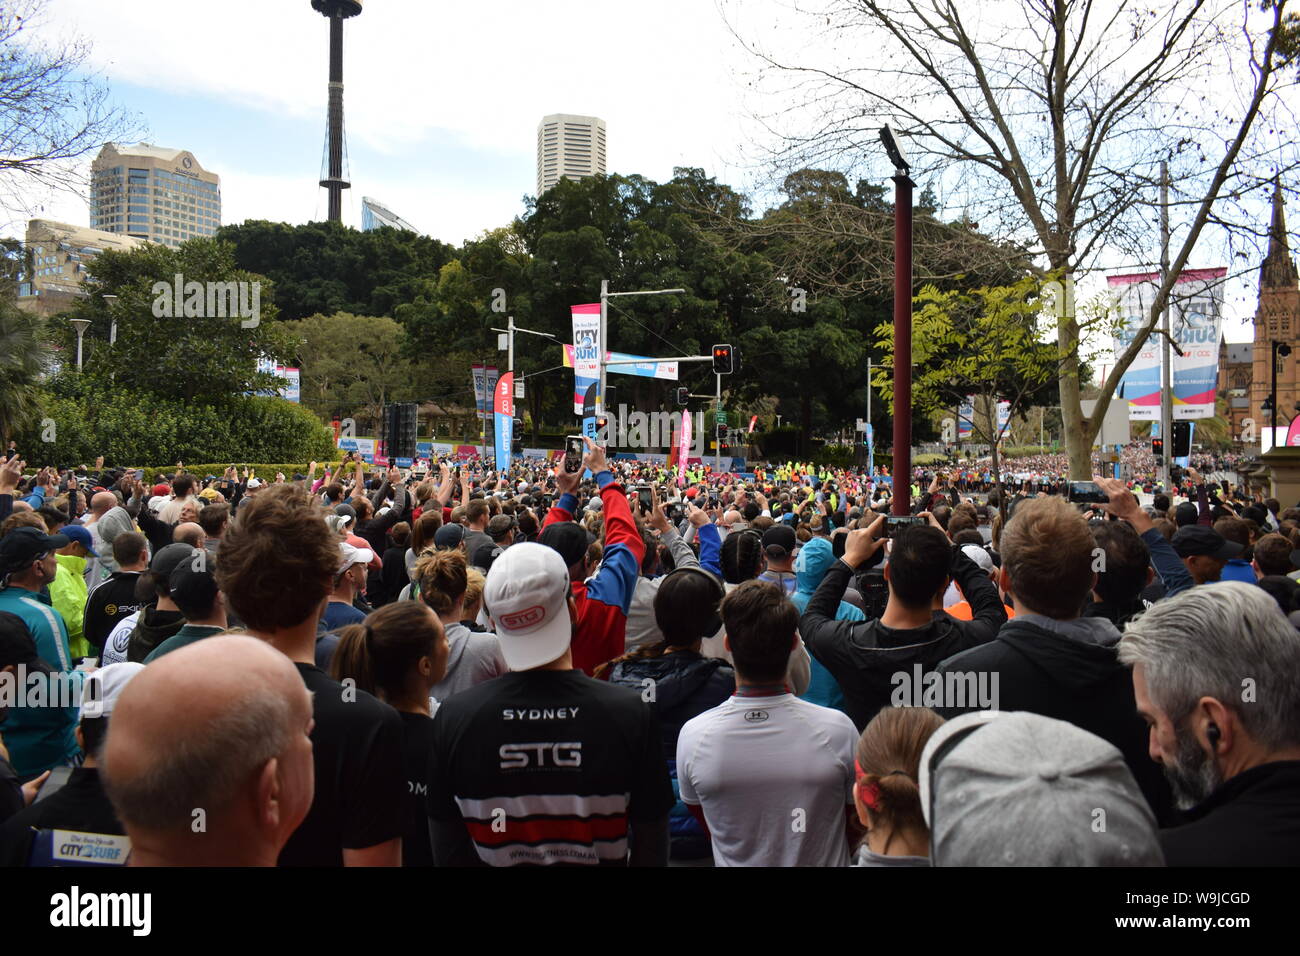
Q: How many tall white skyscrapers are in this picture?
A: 1